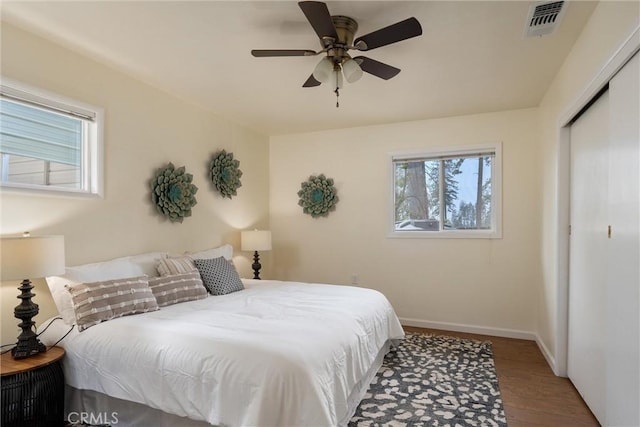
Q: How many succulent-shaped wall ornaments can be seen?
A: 3